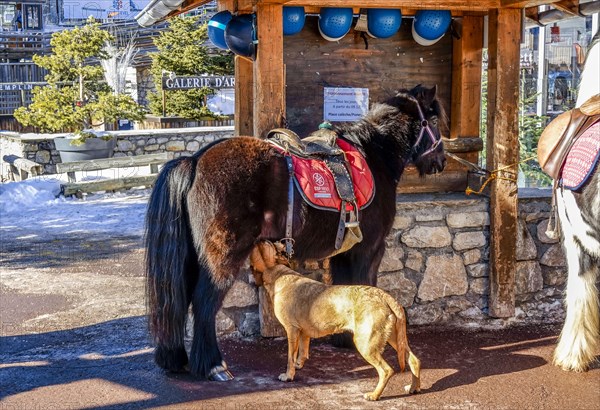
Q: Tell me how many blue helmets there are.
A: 6